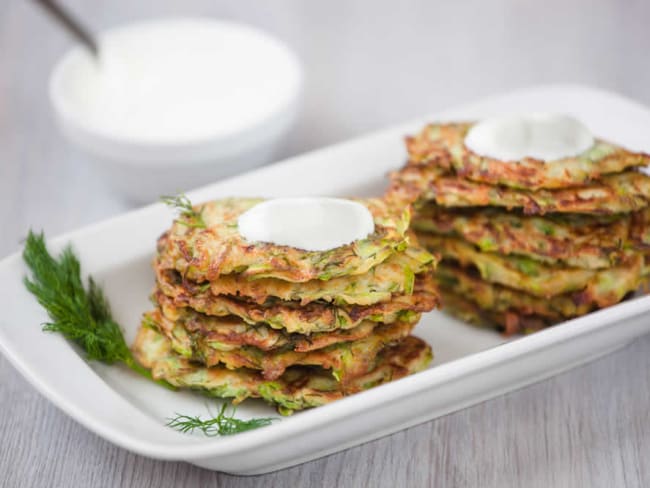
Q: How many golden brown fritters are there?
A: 12